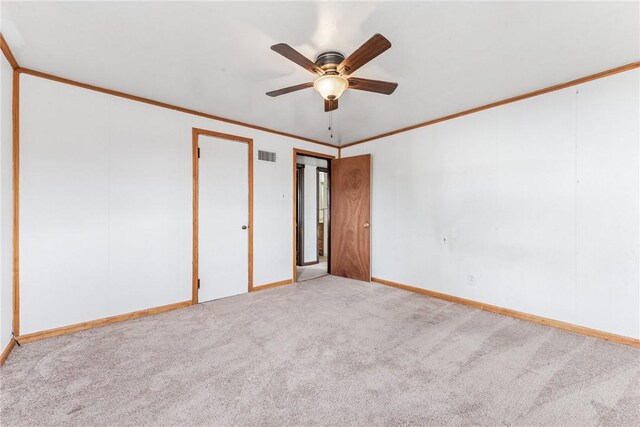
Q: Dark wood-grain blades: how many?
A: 5